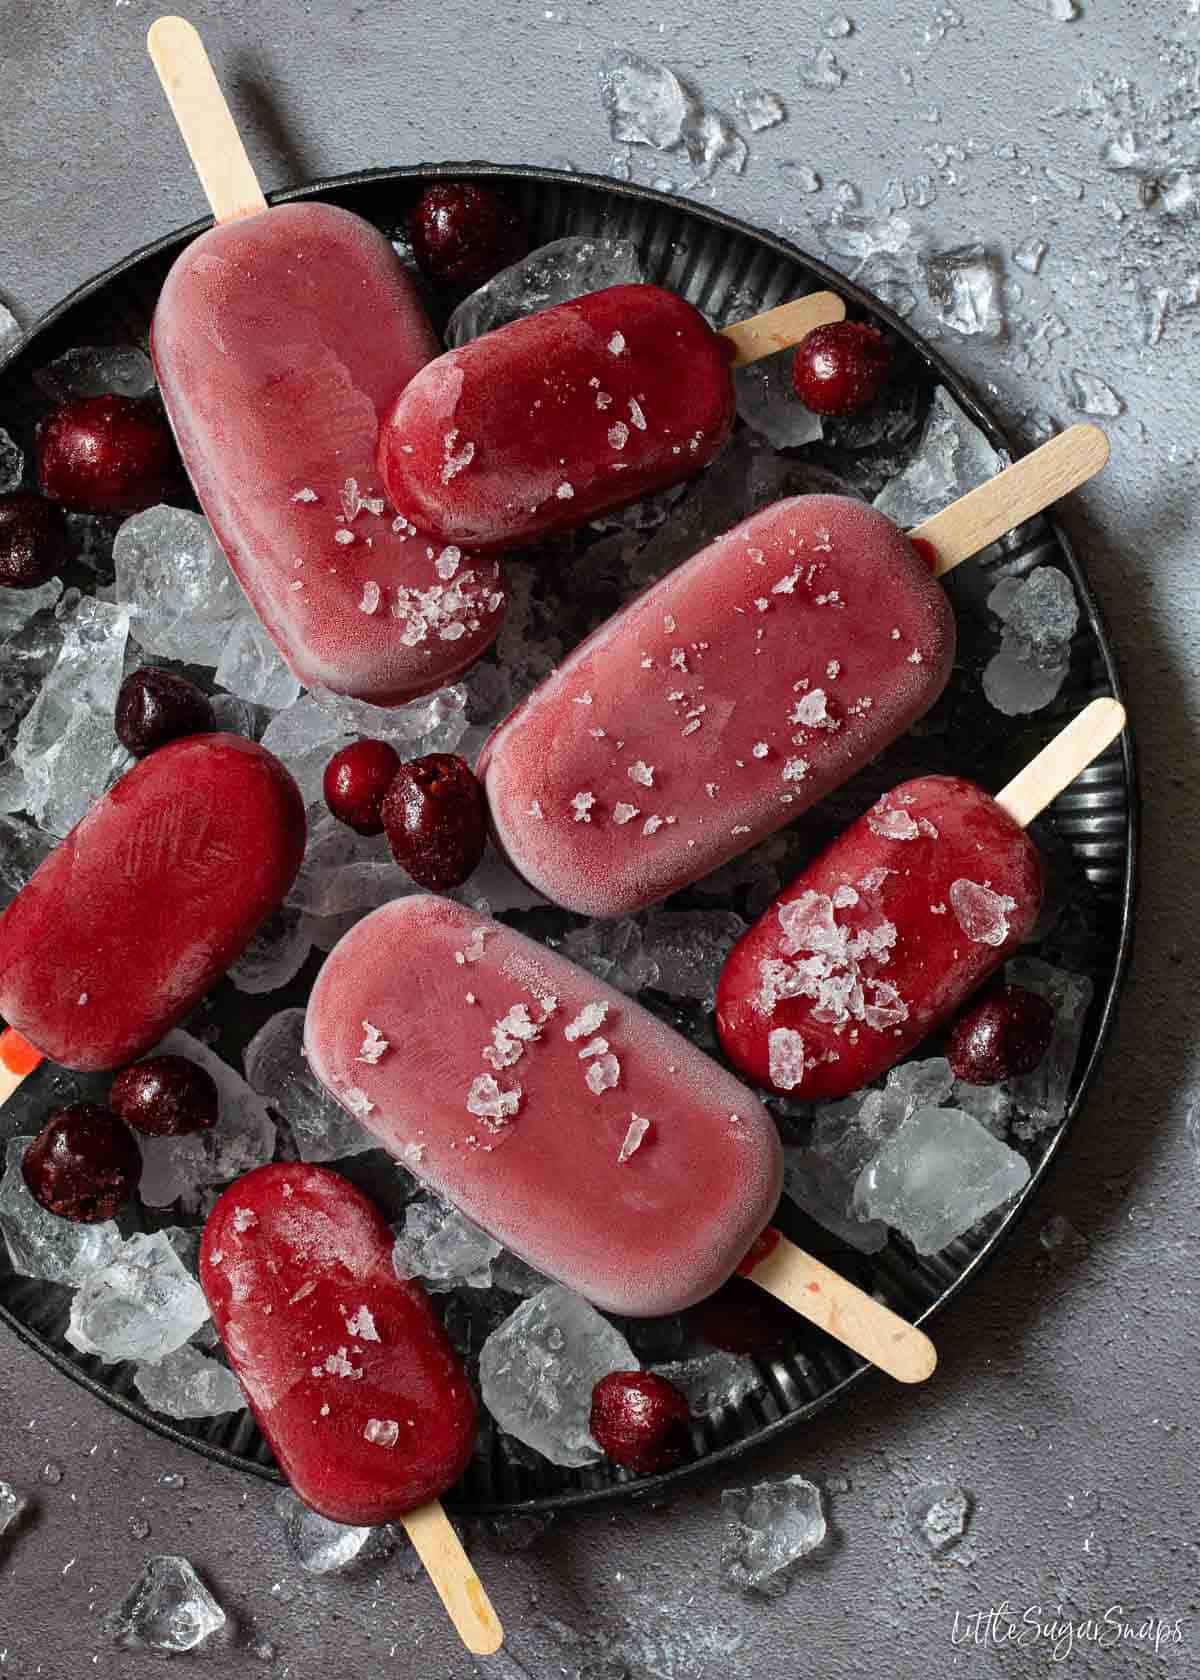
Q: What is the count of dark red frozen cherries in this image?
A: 11